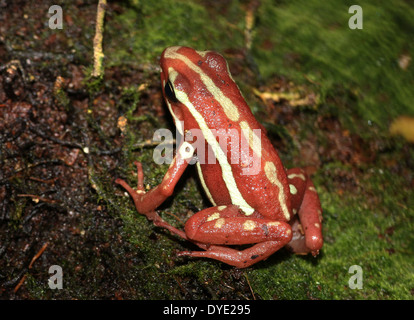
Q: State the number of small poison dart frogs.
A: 1